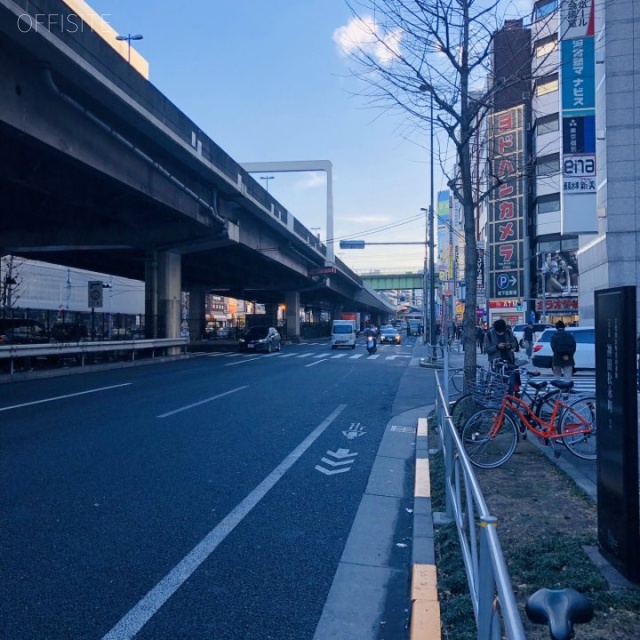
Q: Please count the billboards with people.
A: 1